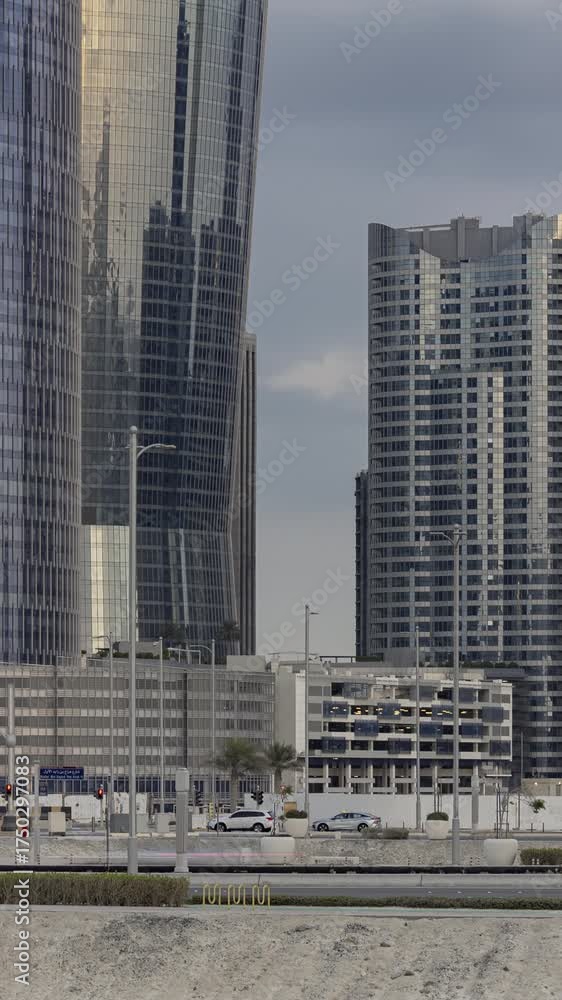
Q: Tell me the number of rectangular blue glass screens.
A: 14